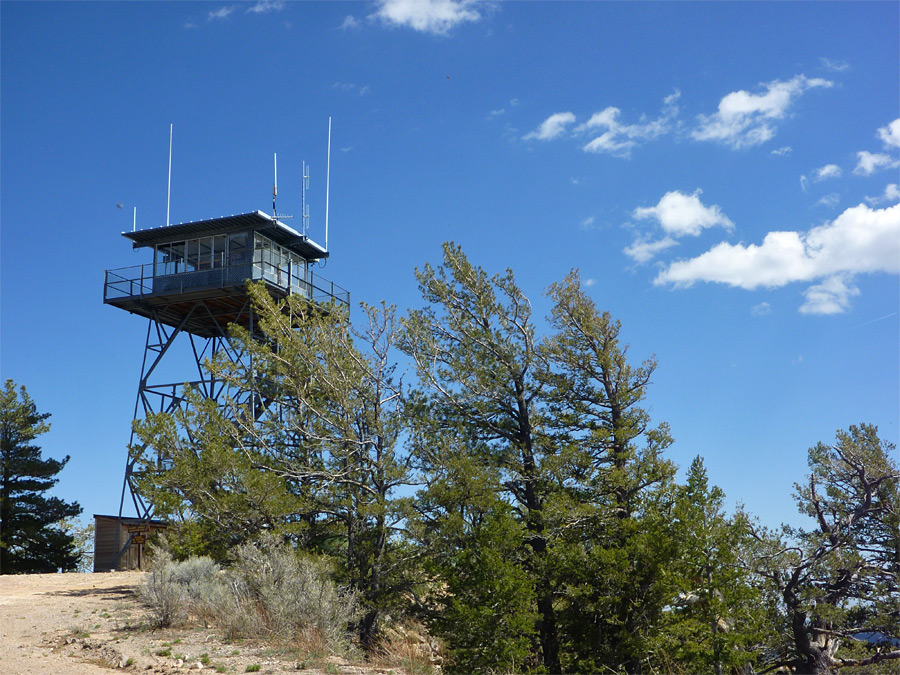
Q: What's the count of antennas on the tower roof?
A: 5